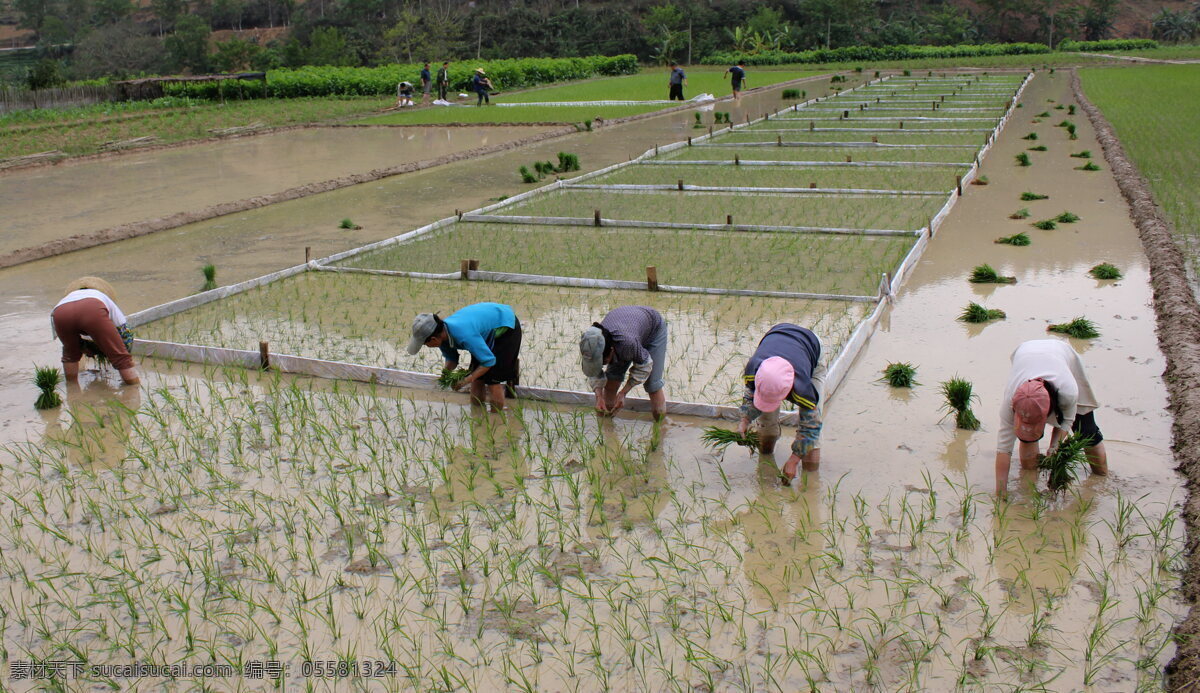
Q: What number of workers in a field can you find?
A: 11